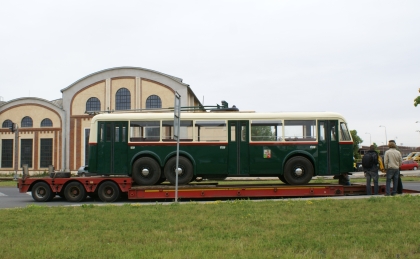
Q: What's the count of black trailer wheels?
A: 3